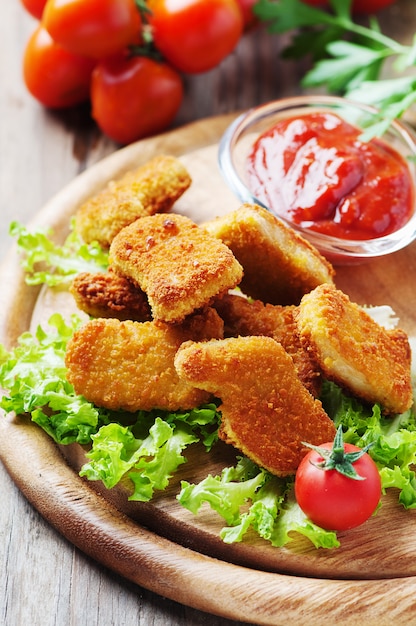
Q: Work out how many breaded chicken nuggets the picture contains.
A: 8